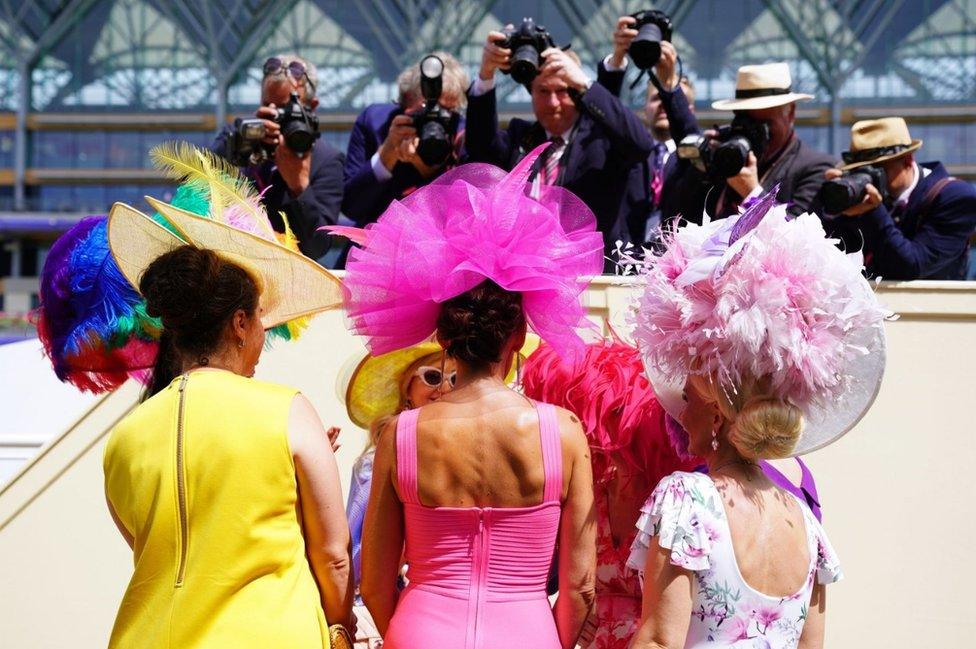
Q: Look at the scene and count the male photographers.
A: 6